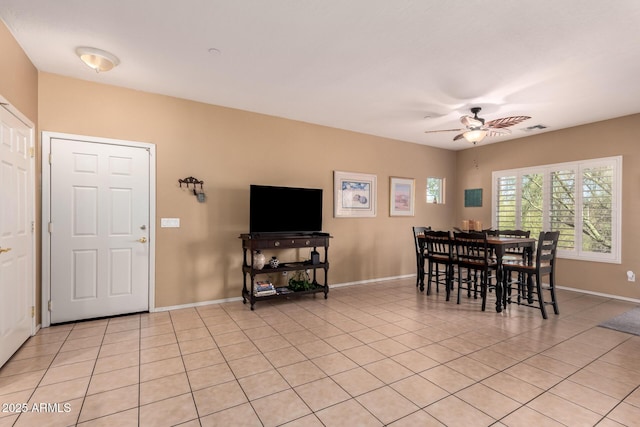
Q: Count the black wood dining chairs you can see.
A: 6